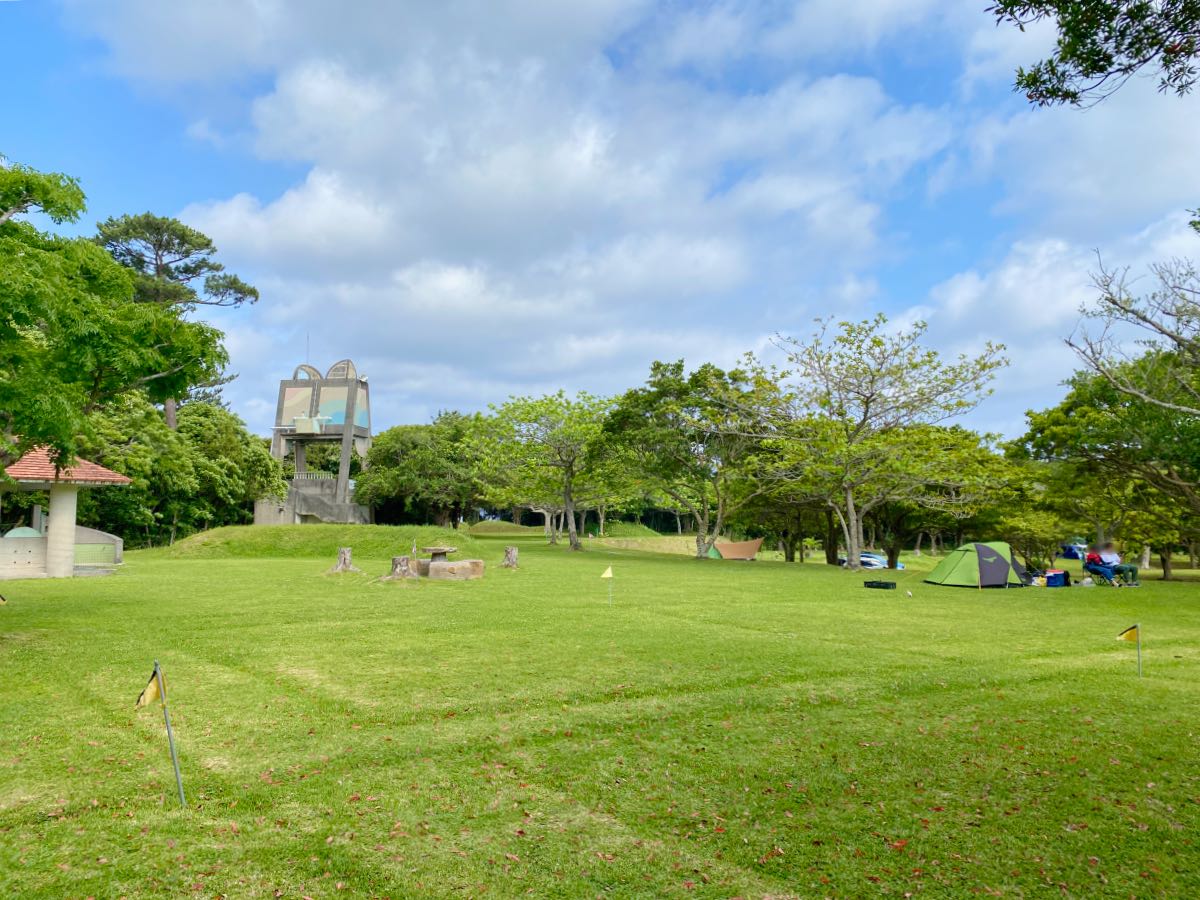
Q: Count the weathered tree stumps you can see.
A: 3